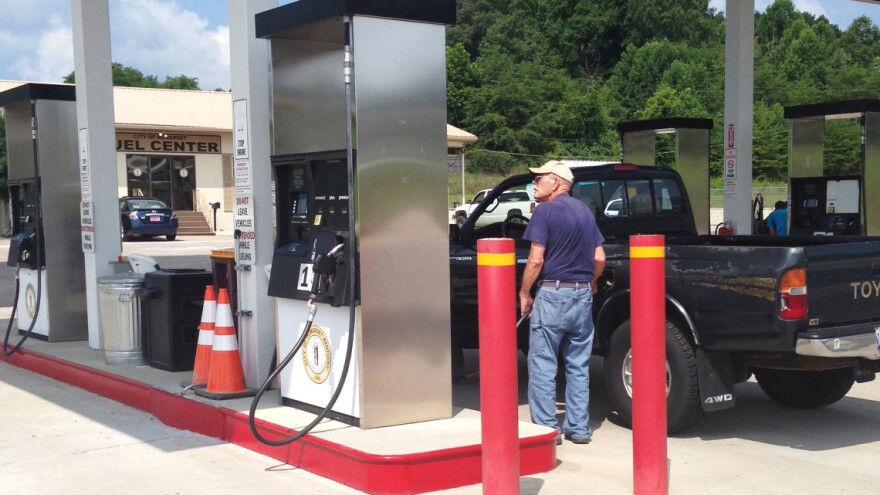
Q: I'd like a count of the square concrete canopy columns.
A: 3